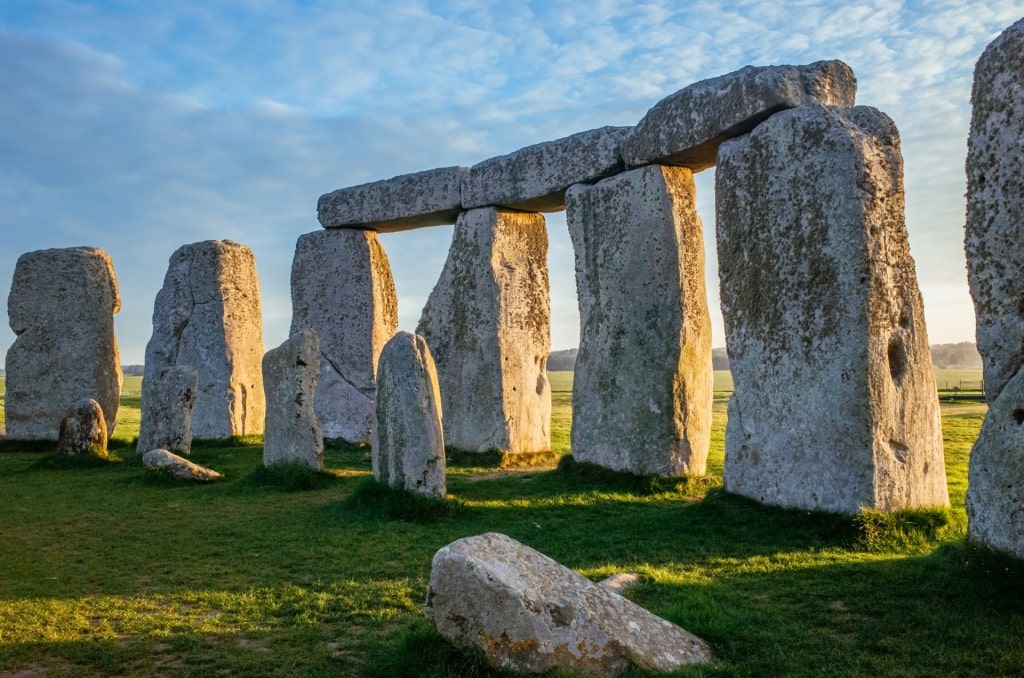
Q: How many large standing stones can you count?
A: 7